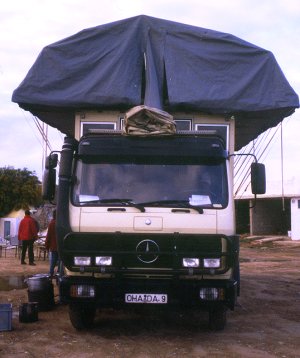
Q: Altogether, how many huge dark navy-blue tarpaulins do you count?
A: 1